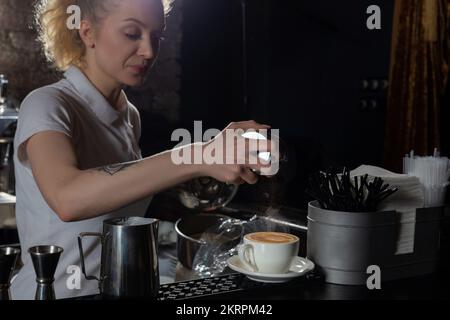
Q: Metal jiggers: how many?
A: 2